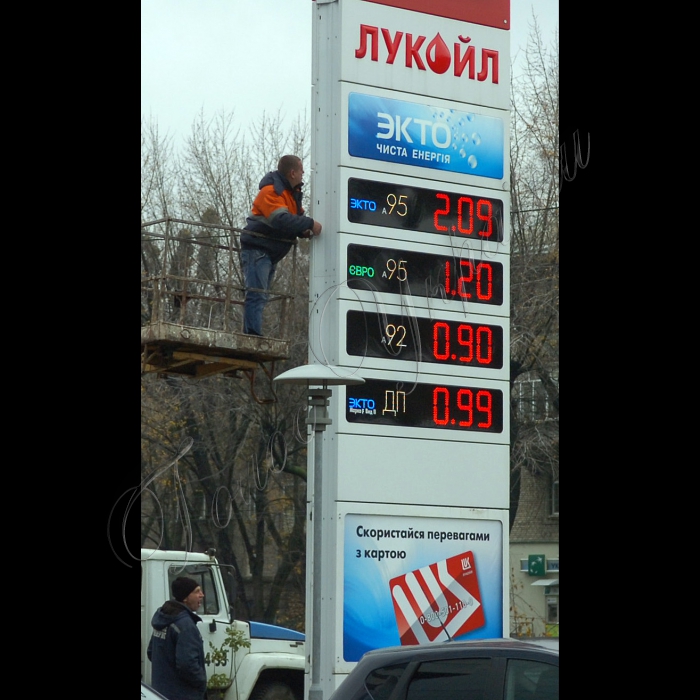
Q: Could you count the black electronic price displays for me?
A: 4